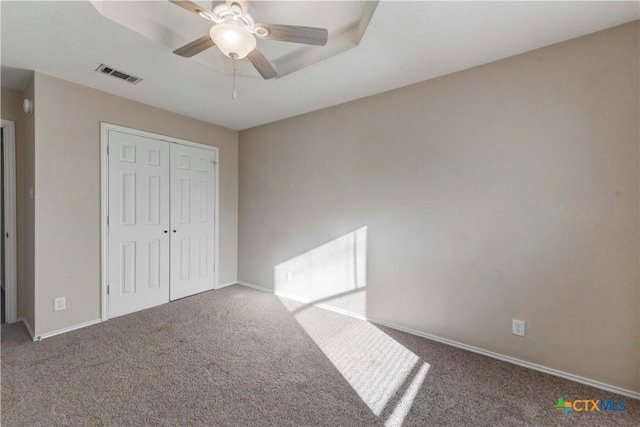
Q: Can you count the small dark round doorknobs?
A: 2